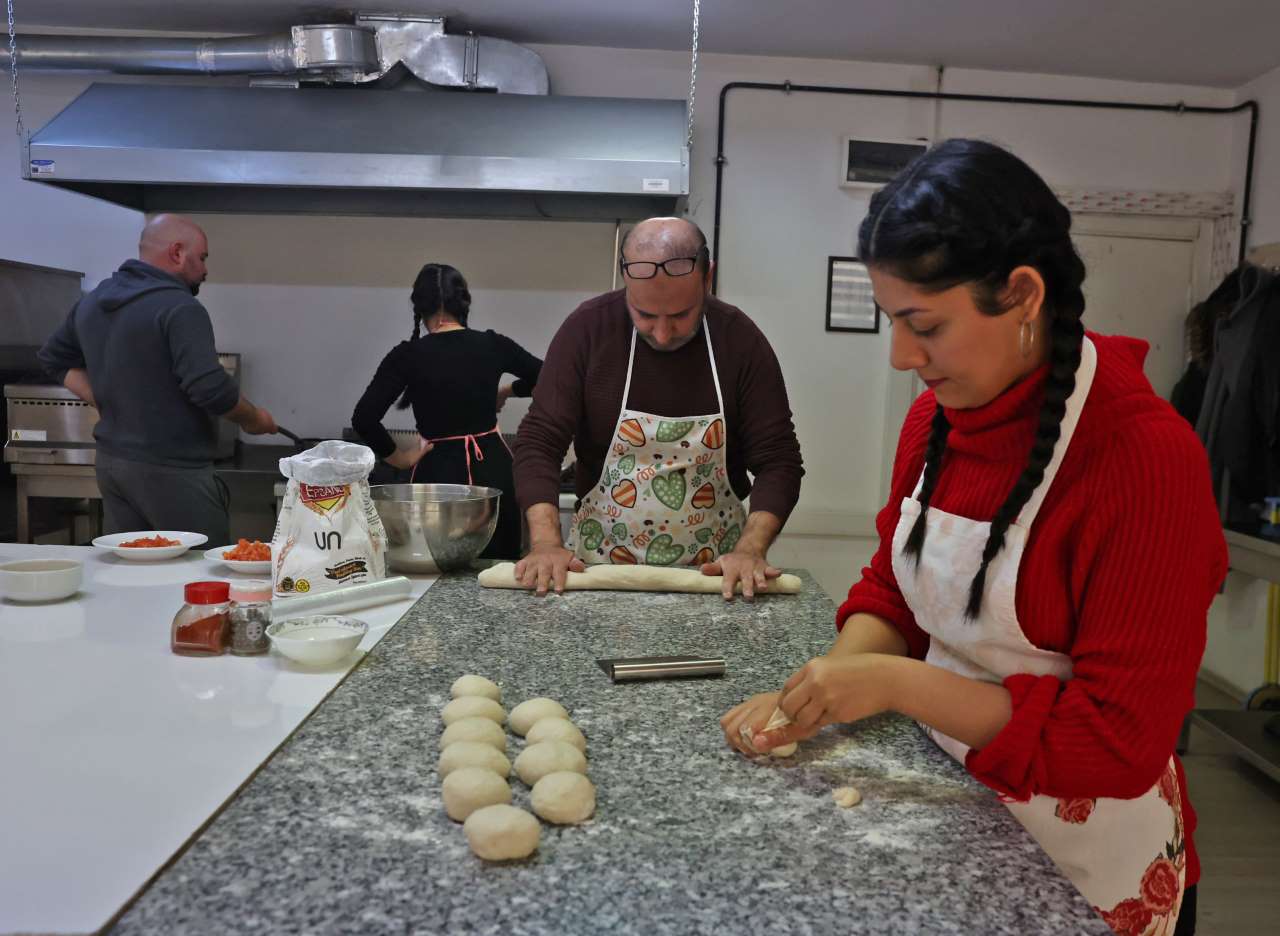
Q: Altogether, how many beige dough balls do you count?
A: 10